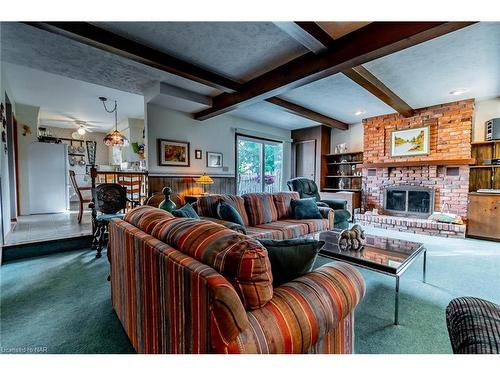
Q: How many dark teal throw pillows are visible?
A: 4